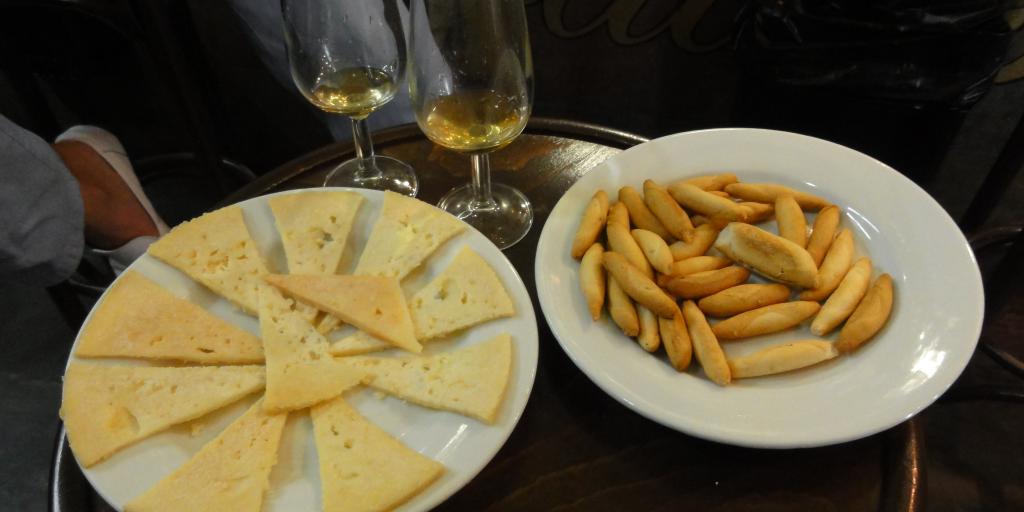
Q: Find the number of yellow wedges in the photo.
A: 11